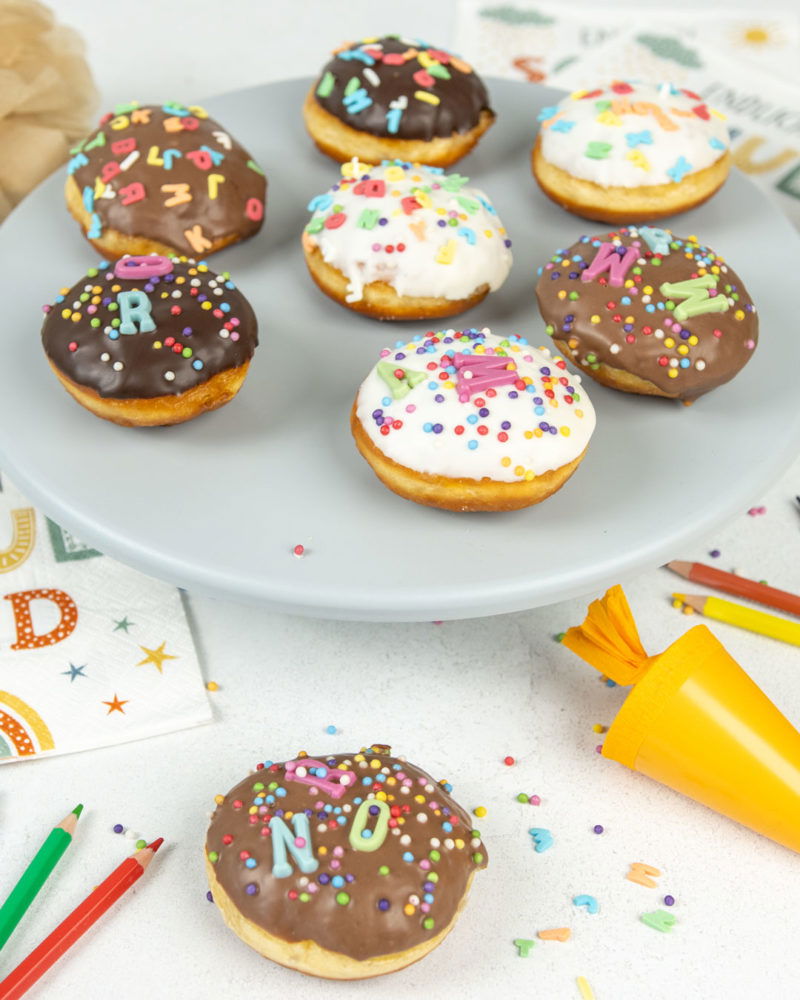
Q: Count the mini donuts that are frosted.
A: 8